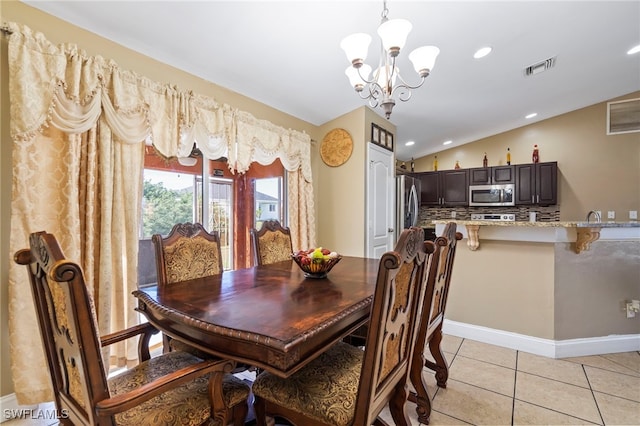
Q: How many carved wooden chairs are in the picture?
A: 5